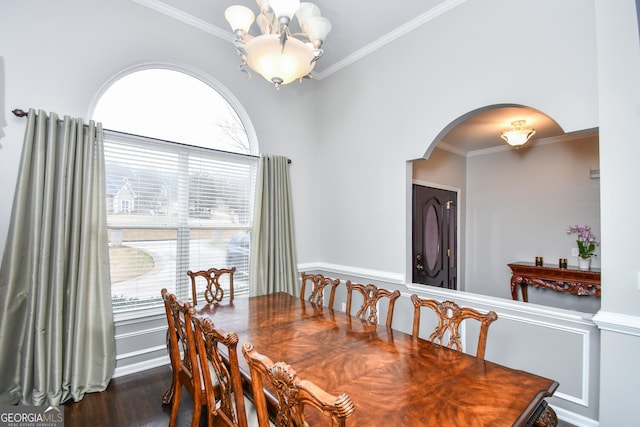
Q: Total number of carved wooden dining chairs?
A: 7